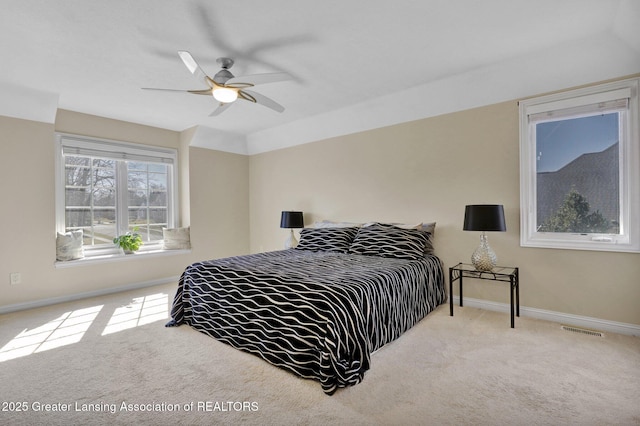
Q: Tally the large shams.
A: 2